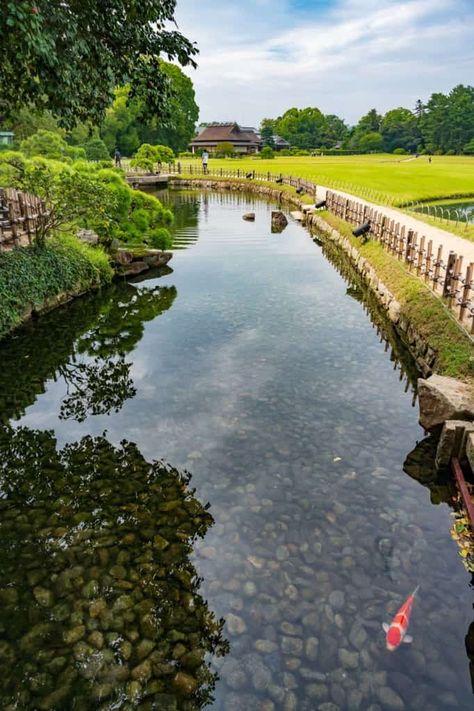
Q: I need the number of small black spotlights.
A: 5